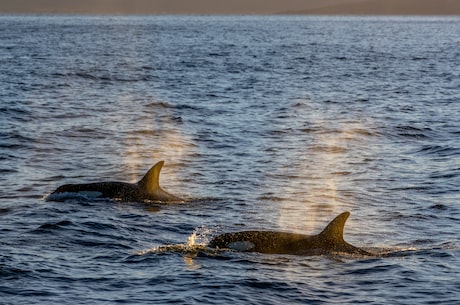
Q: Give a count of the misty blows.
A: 2